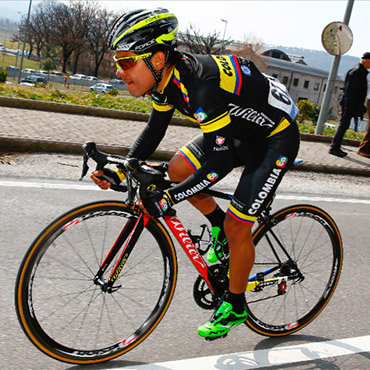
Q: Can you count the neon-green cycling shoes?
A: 2